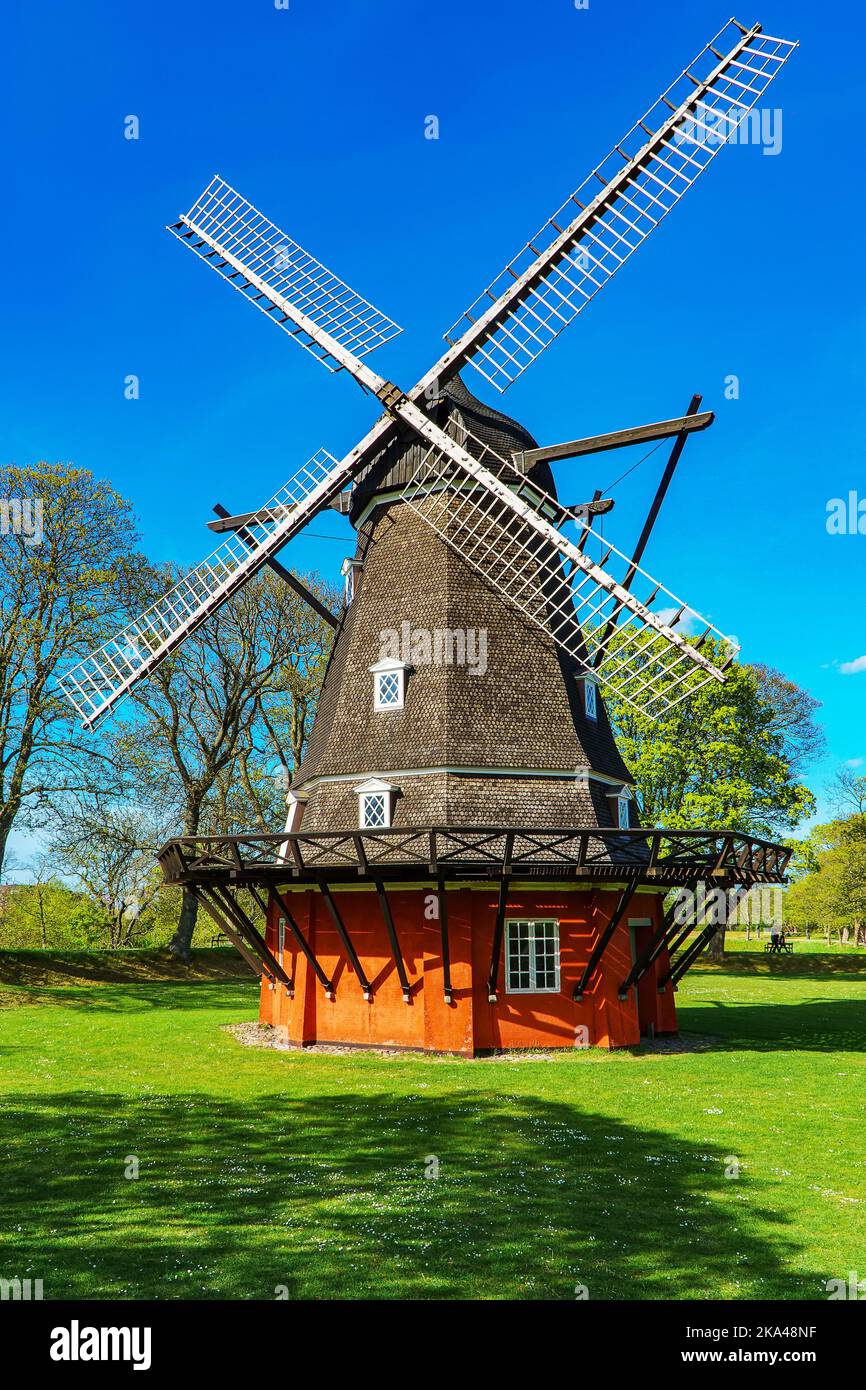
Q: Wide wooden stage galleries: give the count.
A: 1